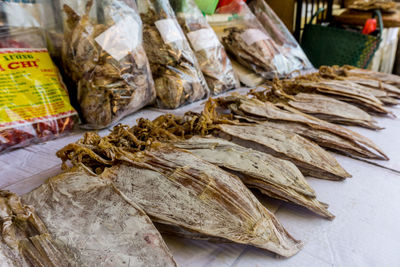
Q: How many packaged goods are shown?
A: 6